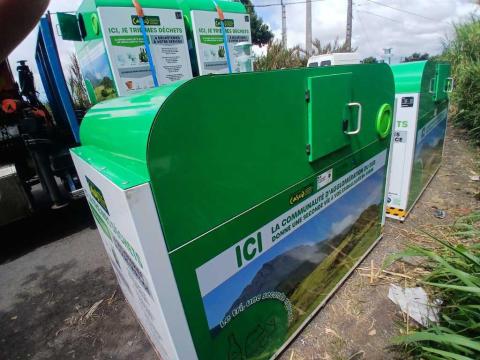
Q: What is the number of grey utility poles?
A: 3